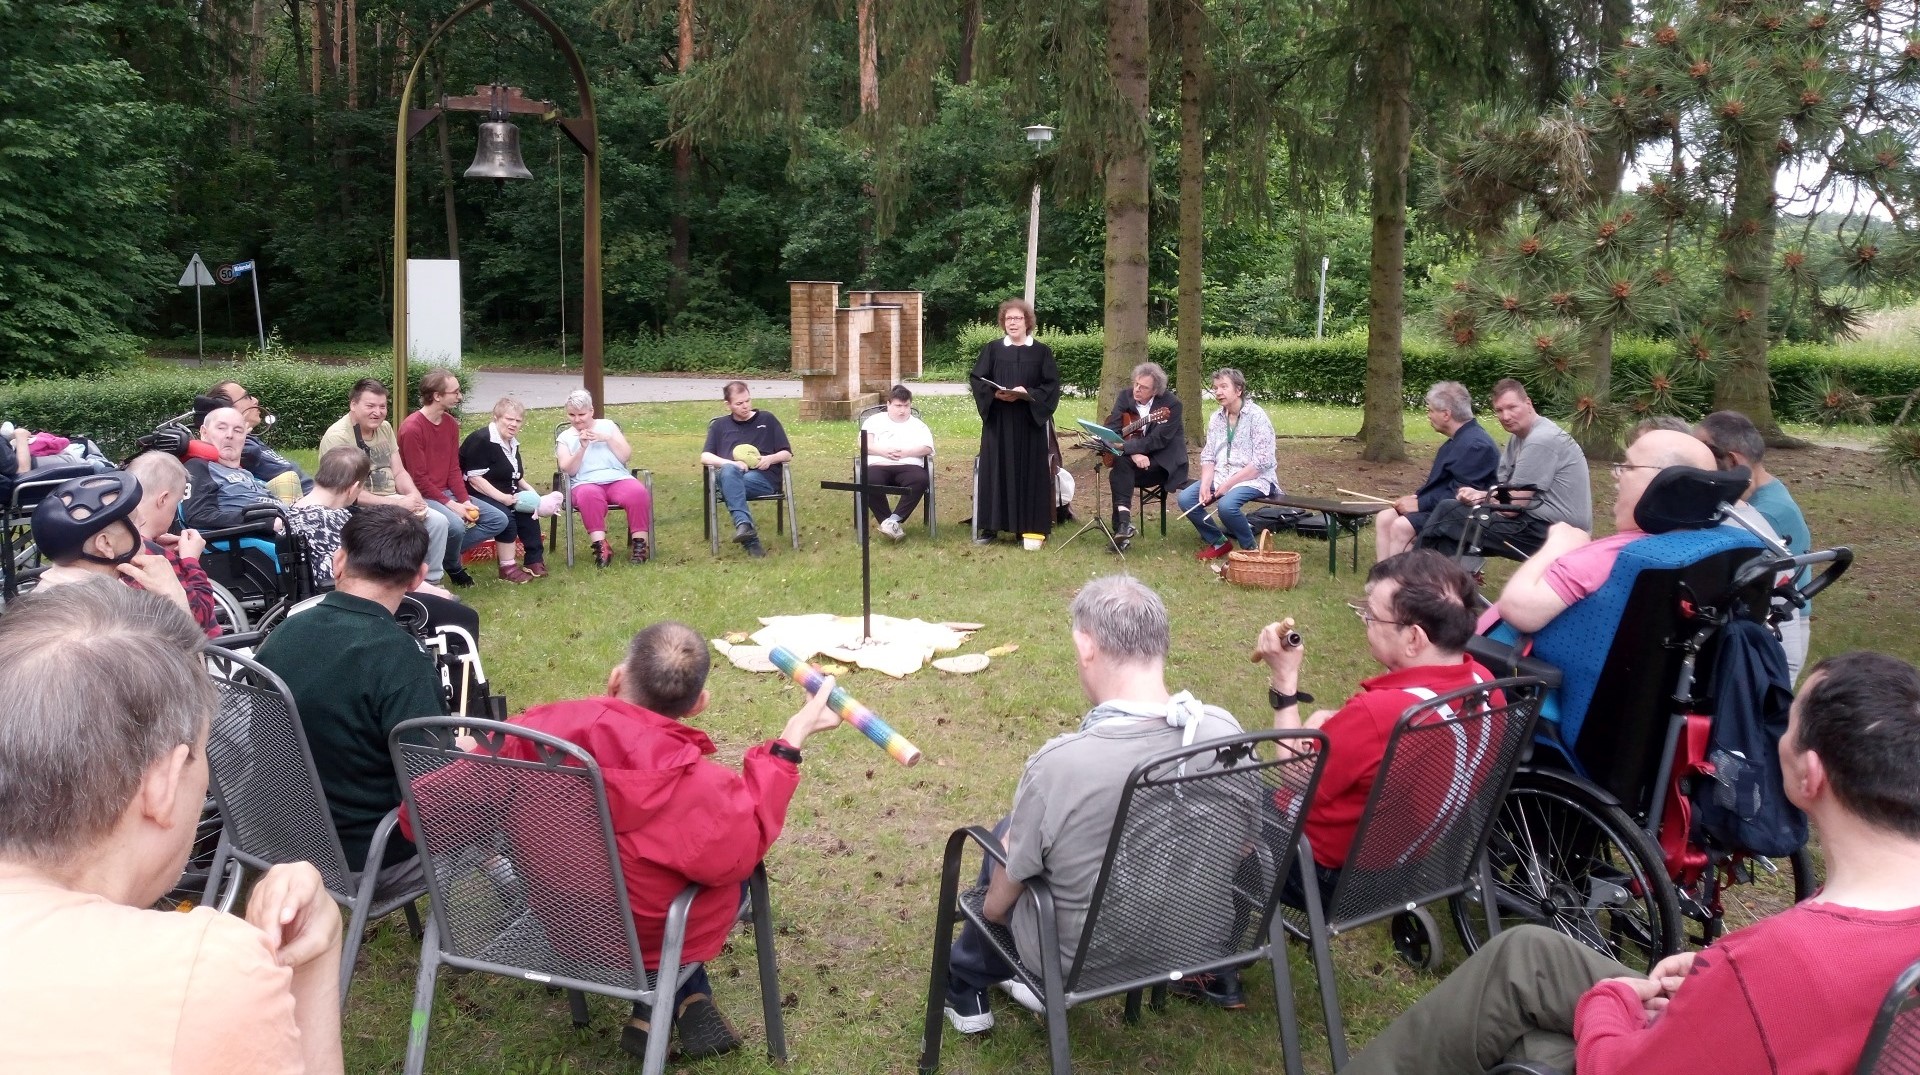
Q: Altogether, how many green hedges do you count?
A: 2